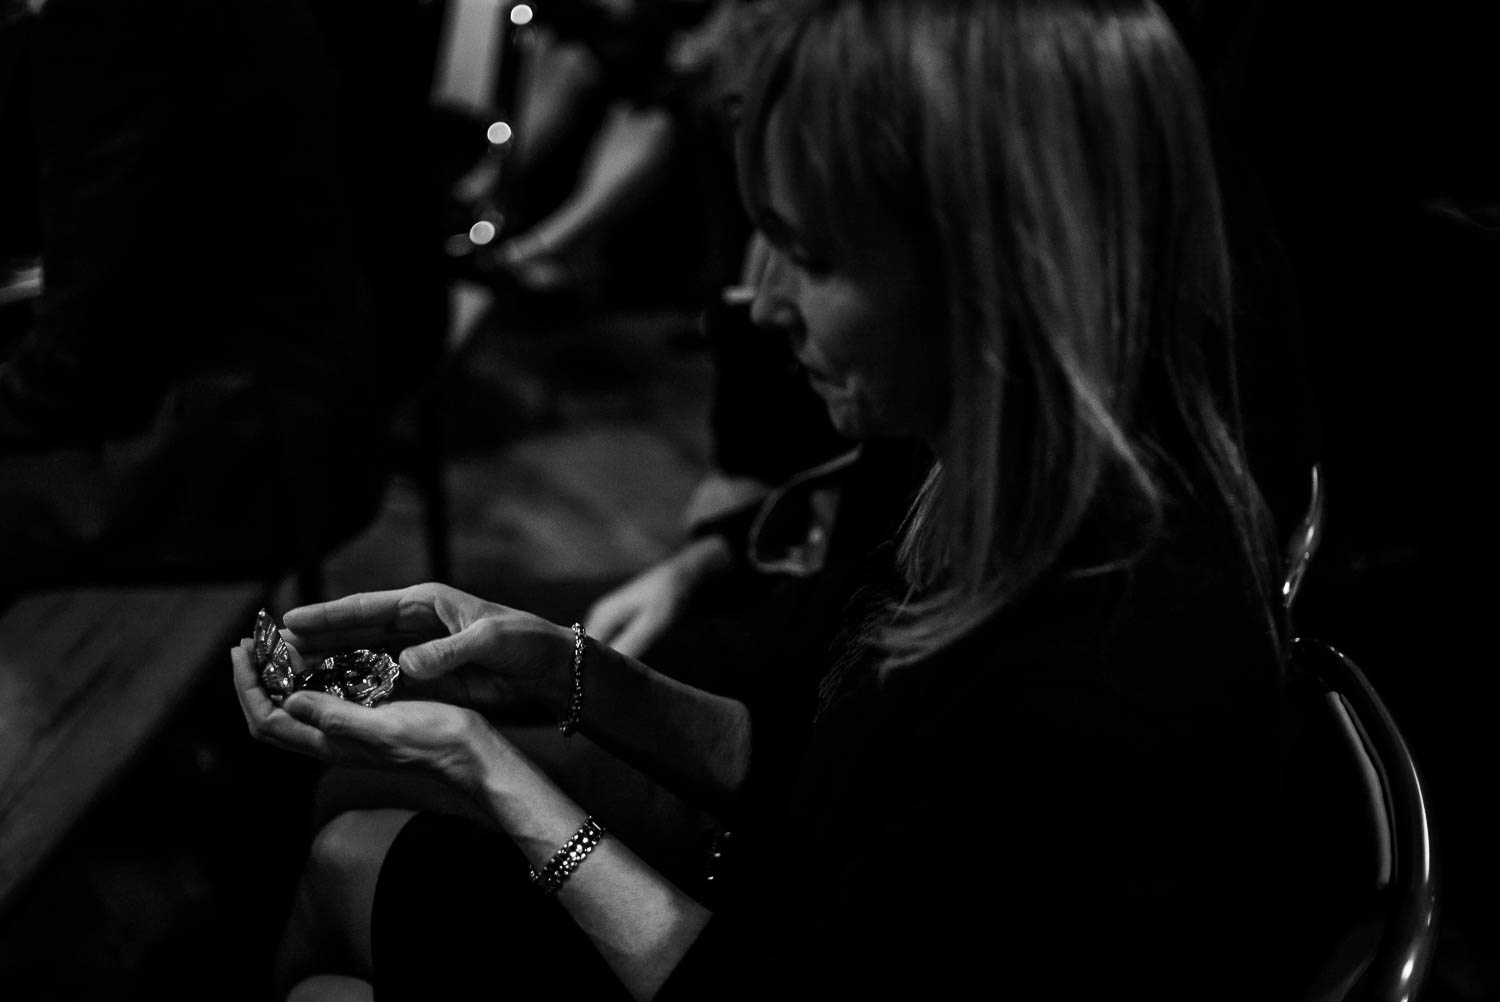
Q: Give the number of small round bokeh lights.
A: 3